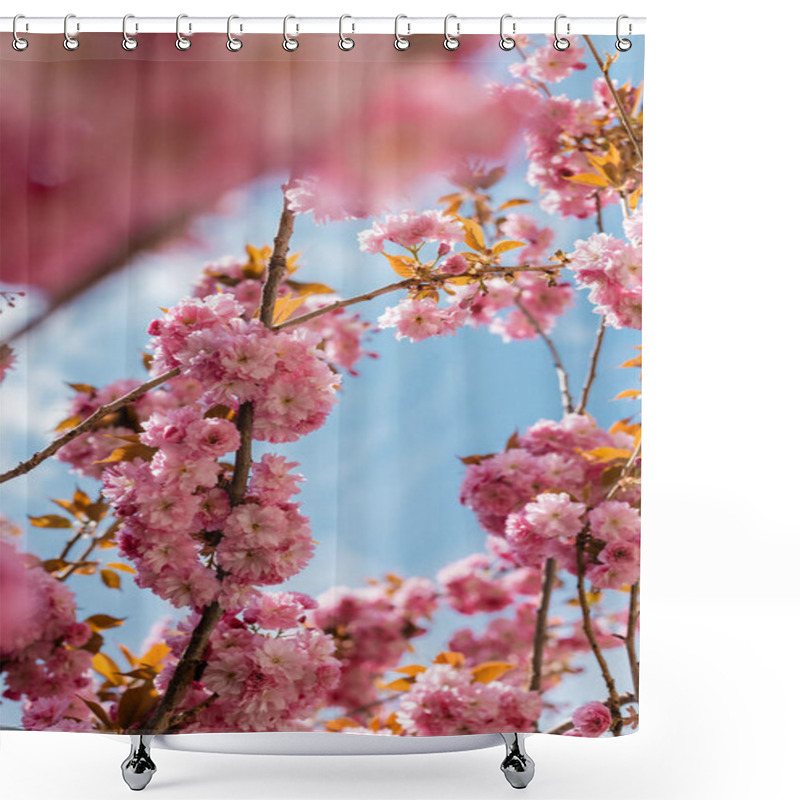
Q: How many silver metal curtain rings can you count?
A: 12